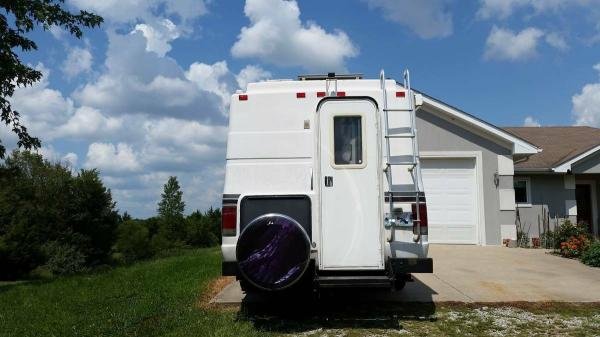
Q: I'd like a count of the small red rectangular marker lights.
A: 5